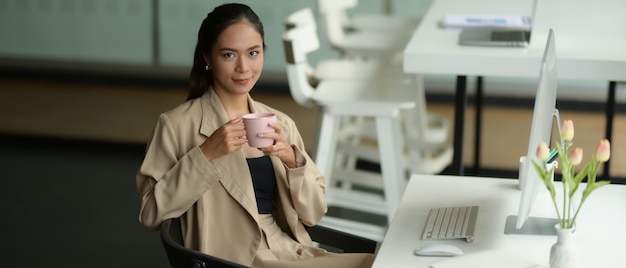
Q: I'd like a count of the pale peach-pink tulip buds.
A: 4